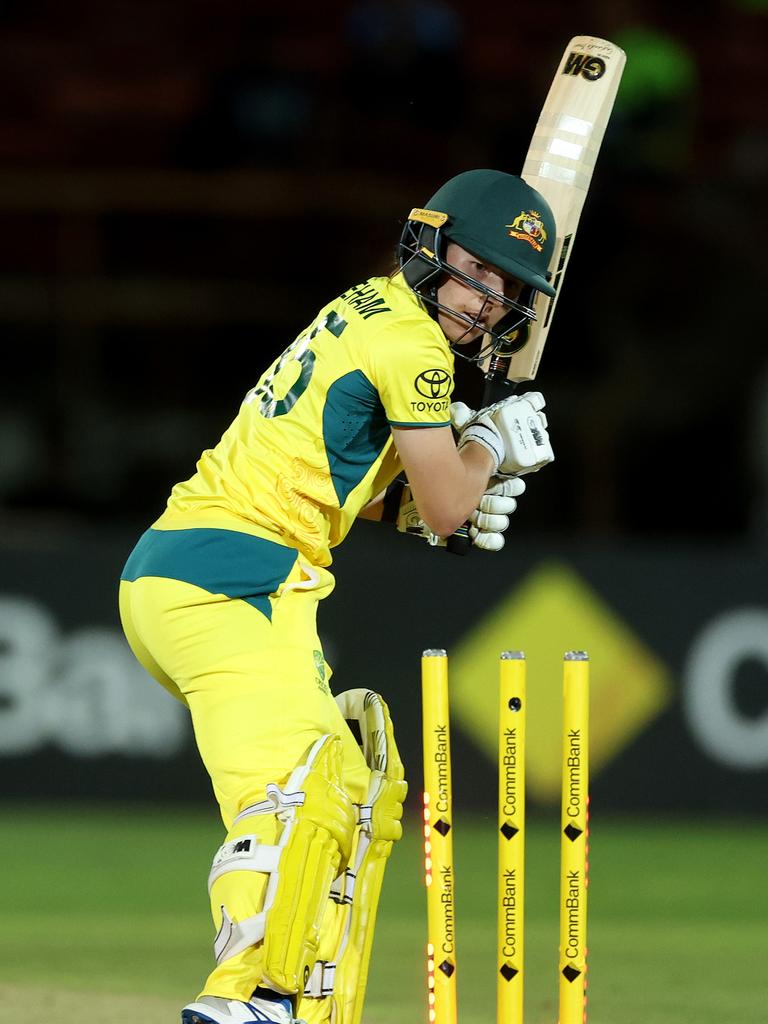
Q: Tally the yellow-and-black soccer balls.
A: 0